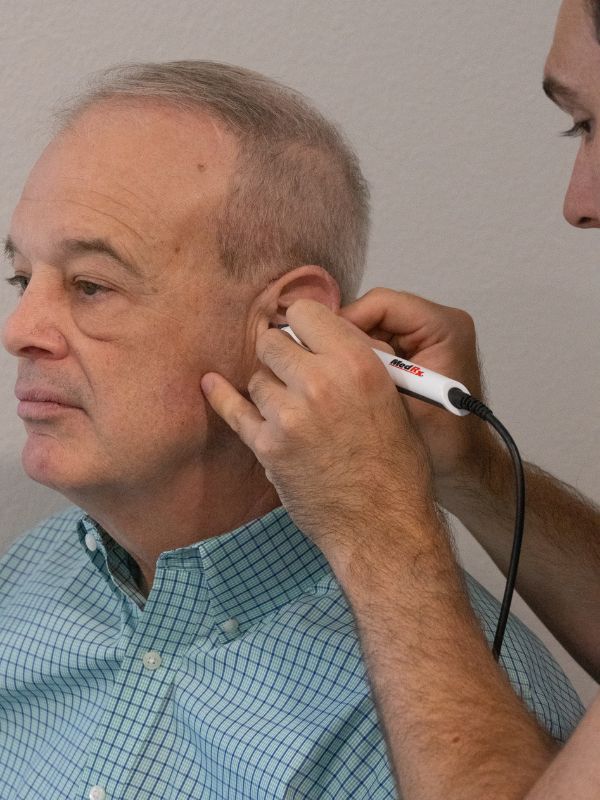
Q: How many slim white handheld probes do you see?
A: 1